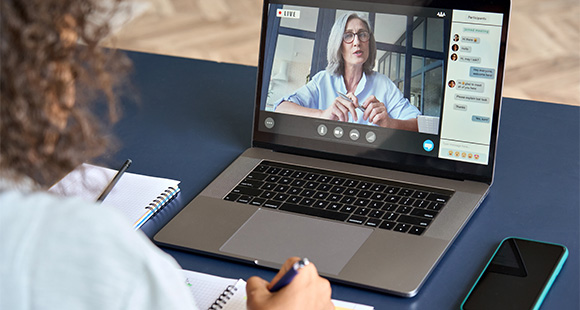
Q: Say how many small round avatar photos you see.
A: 4